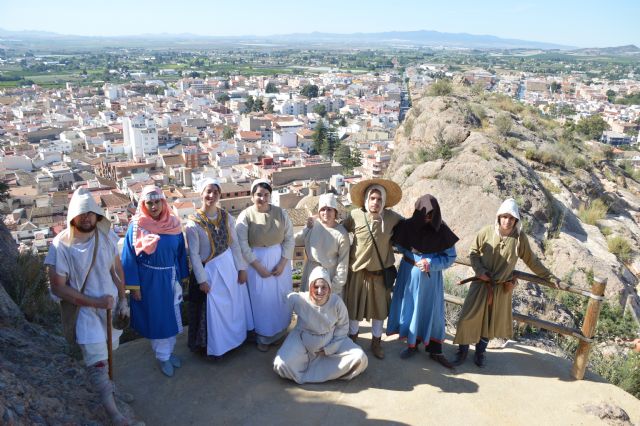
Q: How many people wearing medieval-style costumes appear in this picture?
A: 9